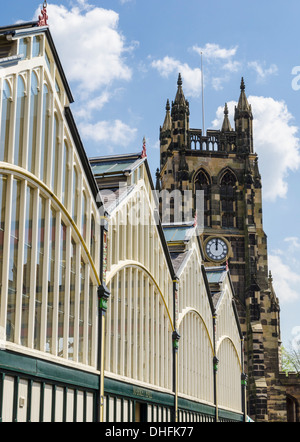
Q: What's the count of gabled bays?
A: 4